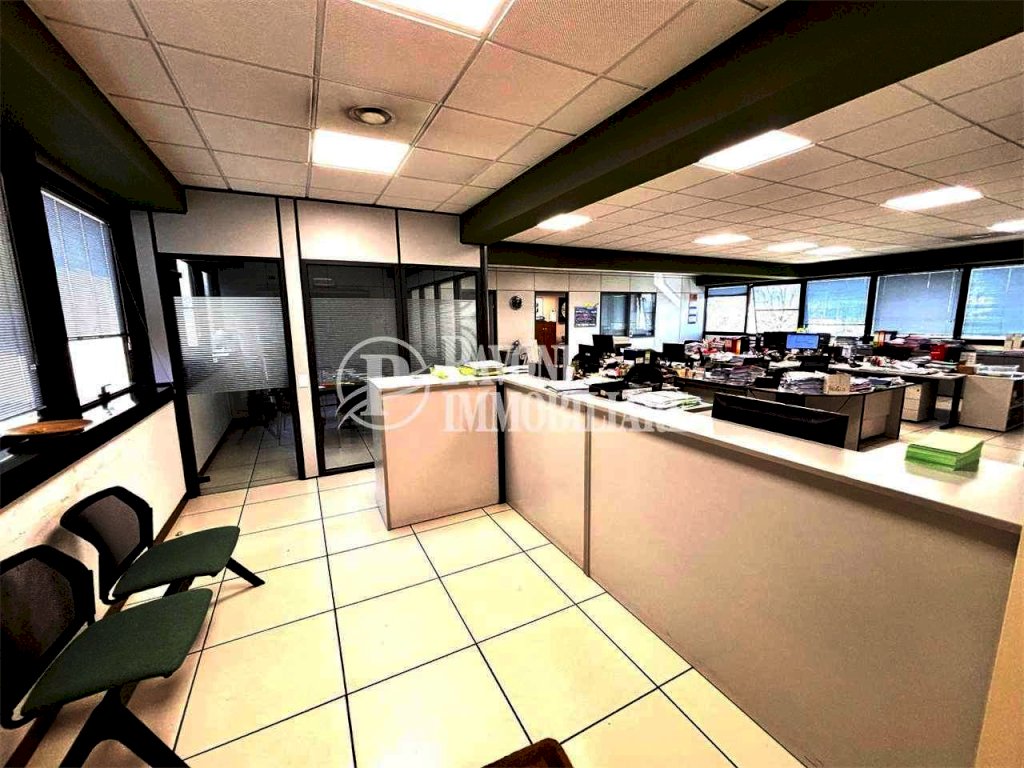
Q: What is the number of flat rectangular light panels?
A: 9